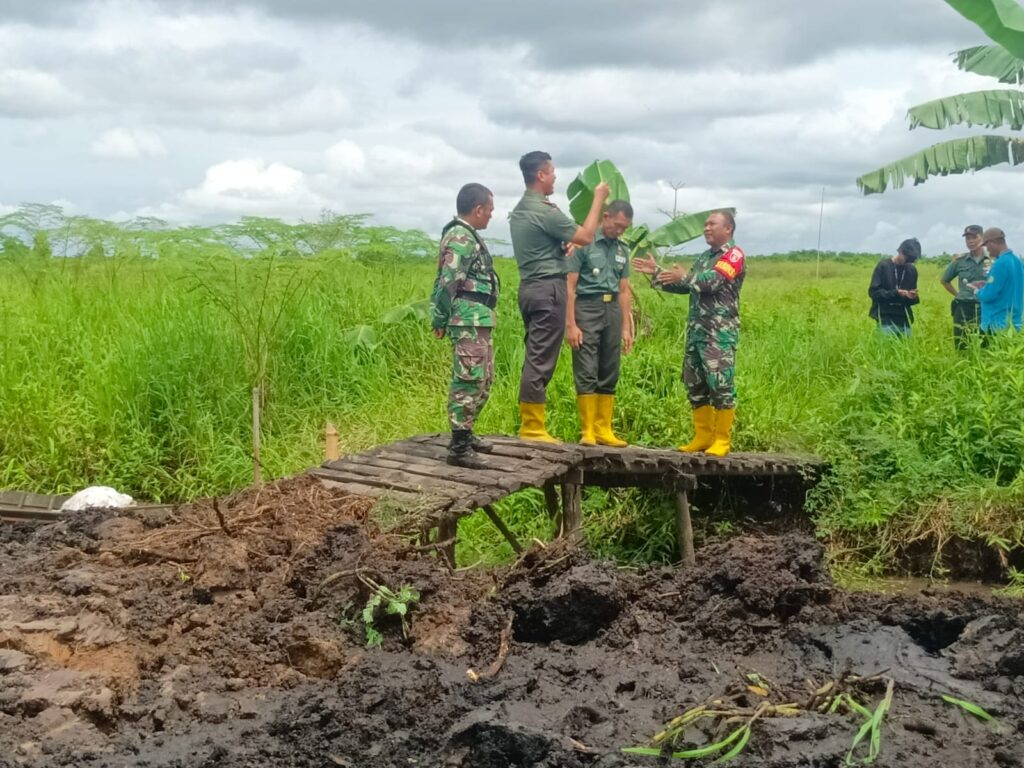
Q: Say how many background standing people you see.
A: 3